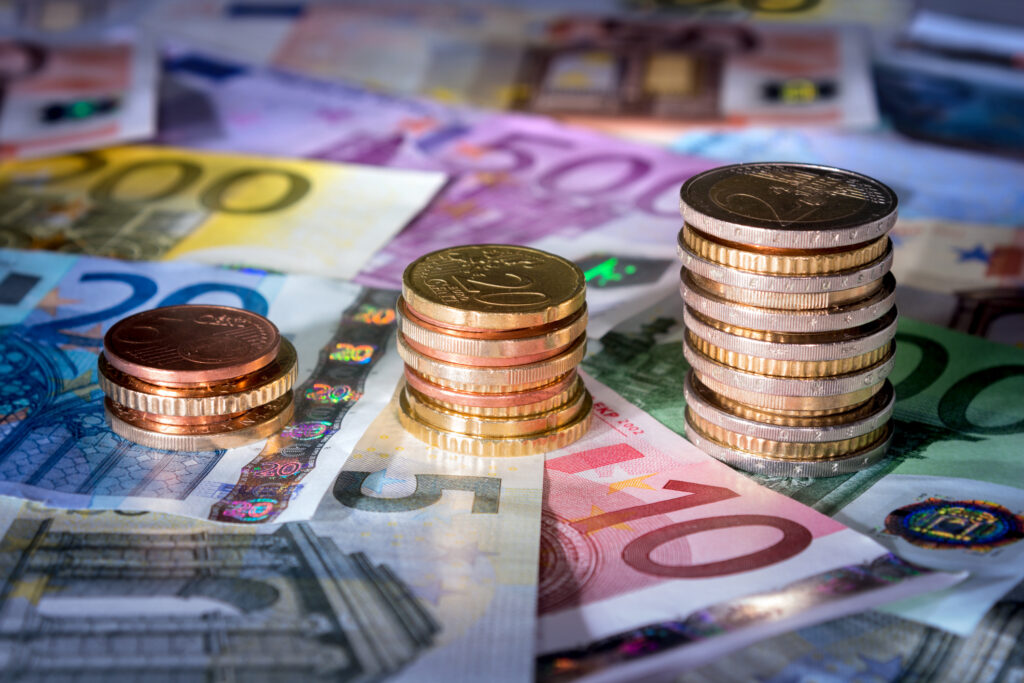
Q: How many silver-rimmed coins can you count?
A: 7